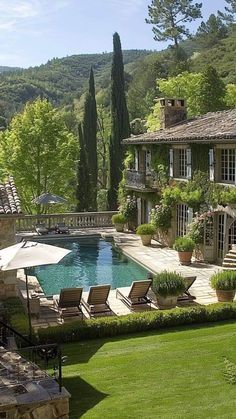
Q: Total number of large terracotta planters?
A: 5